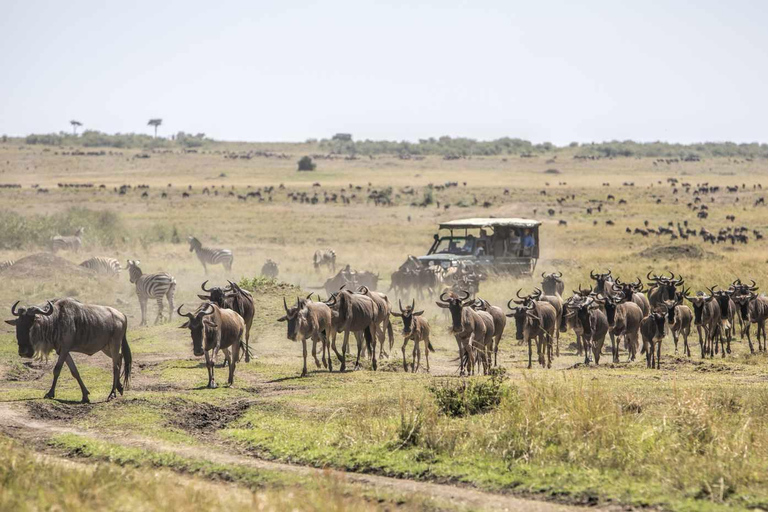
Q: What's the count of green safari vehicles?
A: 1